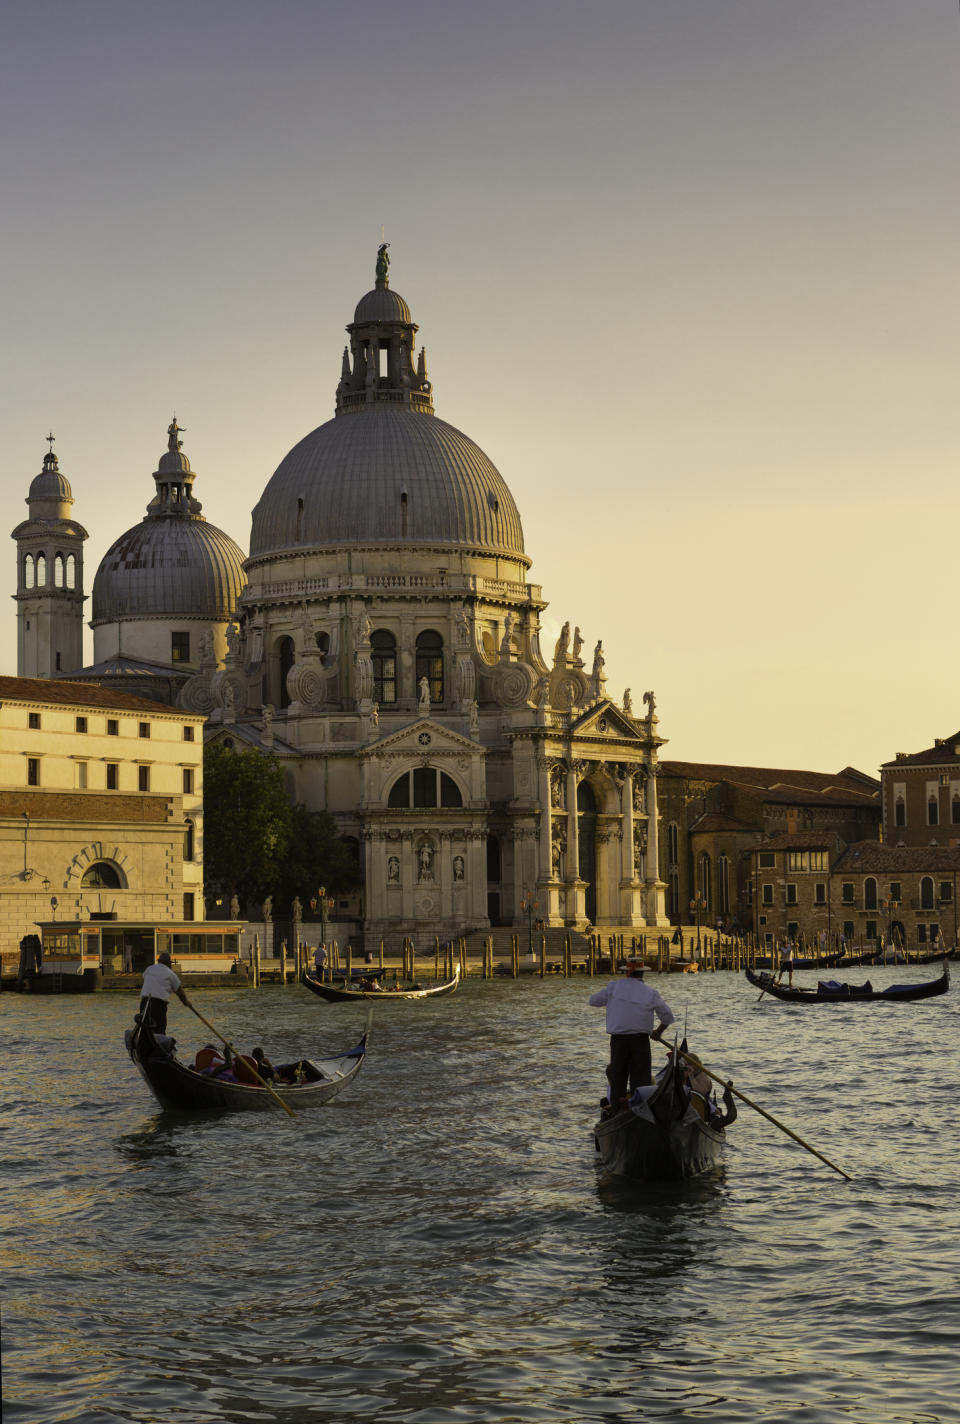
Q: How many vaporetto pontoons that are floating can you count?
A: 1